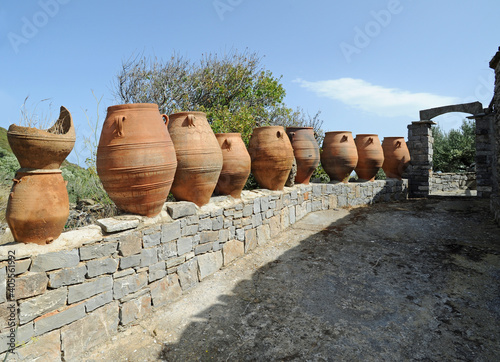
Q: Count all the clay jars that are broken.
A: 1